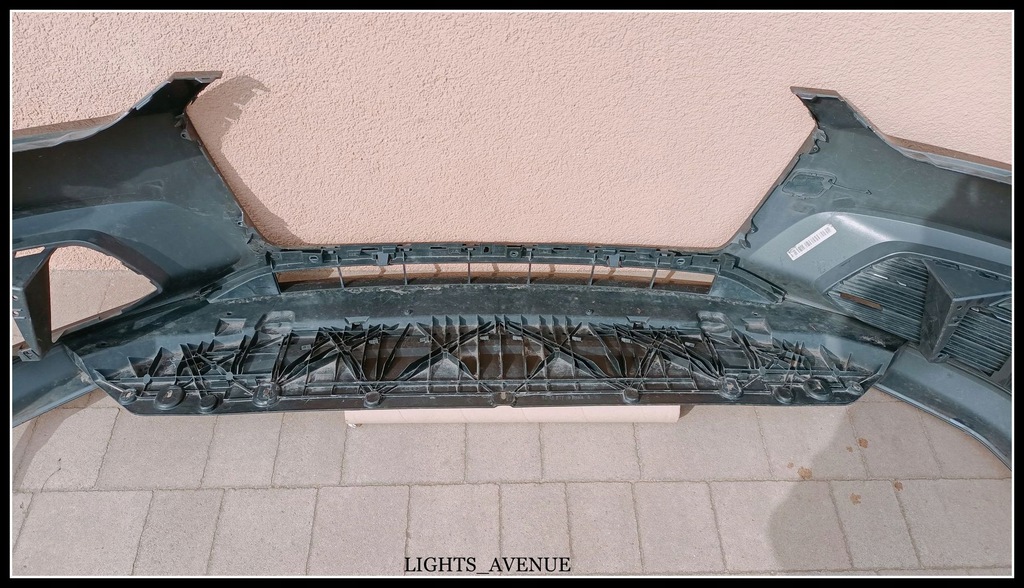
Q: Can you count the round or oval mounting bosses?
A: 11